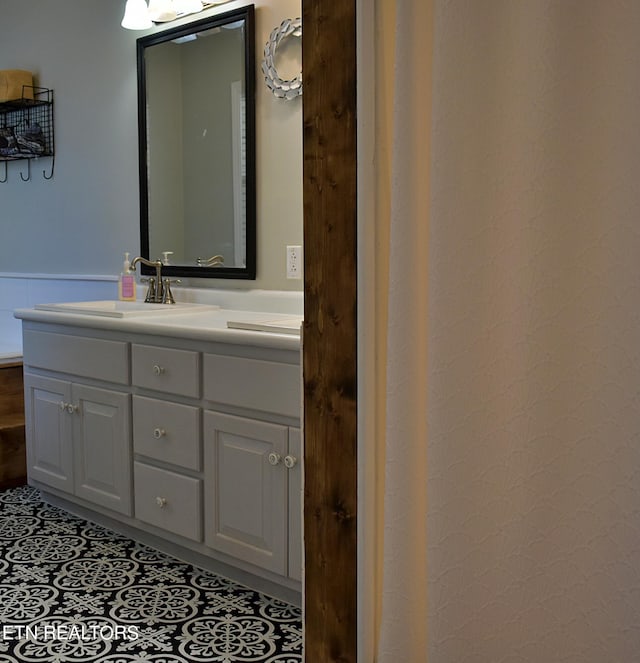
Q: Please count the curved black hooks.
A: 3